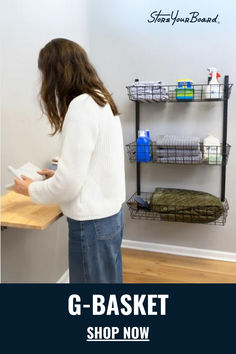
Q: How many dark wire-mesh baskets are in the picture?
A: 3